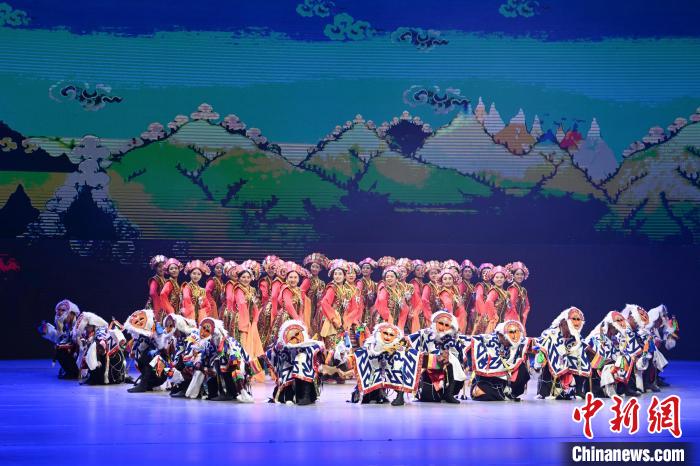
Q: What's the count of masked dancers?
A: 13